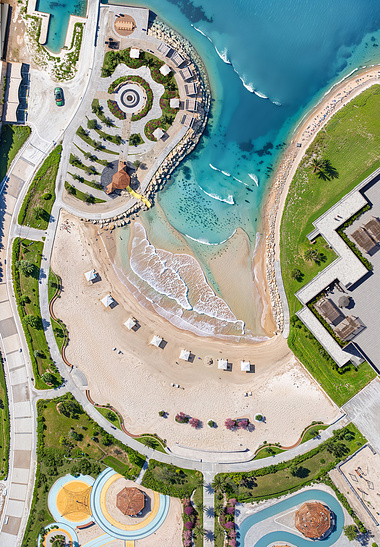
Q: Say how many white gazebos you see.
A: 11